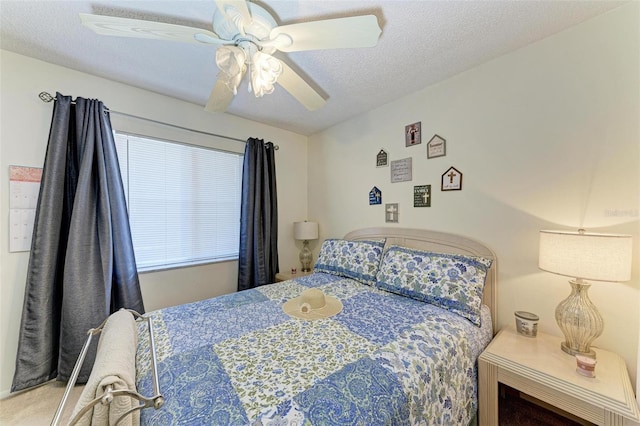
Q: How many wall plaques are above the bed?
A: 8